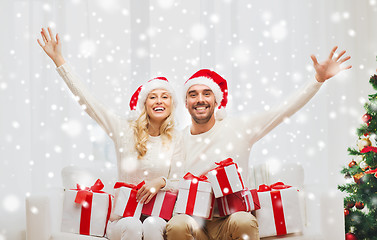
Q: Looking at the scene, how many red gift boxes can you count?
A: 2